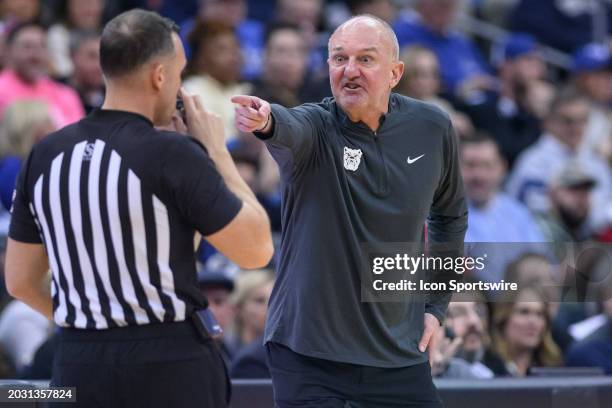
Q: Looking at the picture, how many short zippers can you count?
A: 1